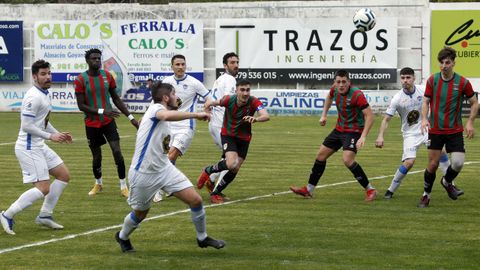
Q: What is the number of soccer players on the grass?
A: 9